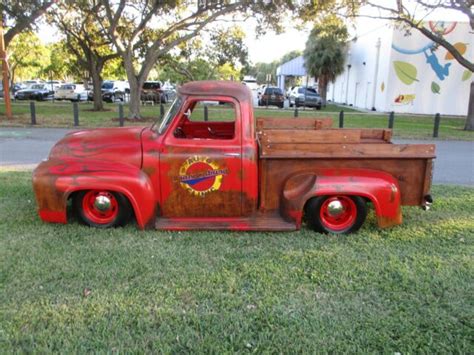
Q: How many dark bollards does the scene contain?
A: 9